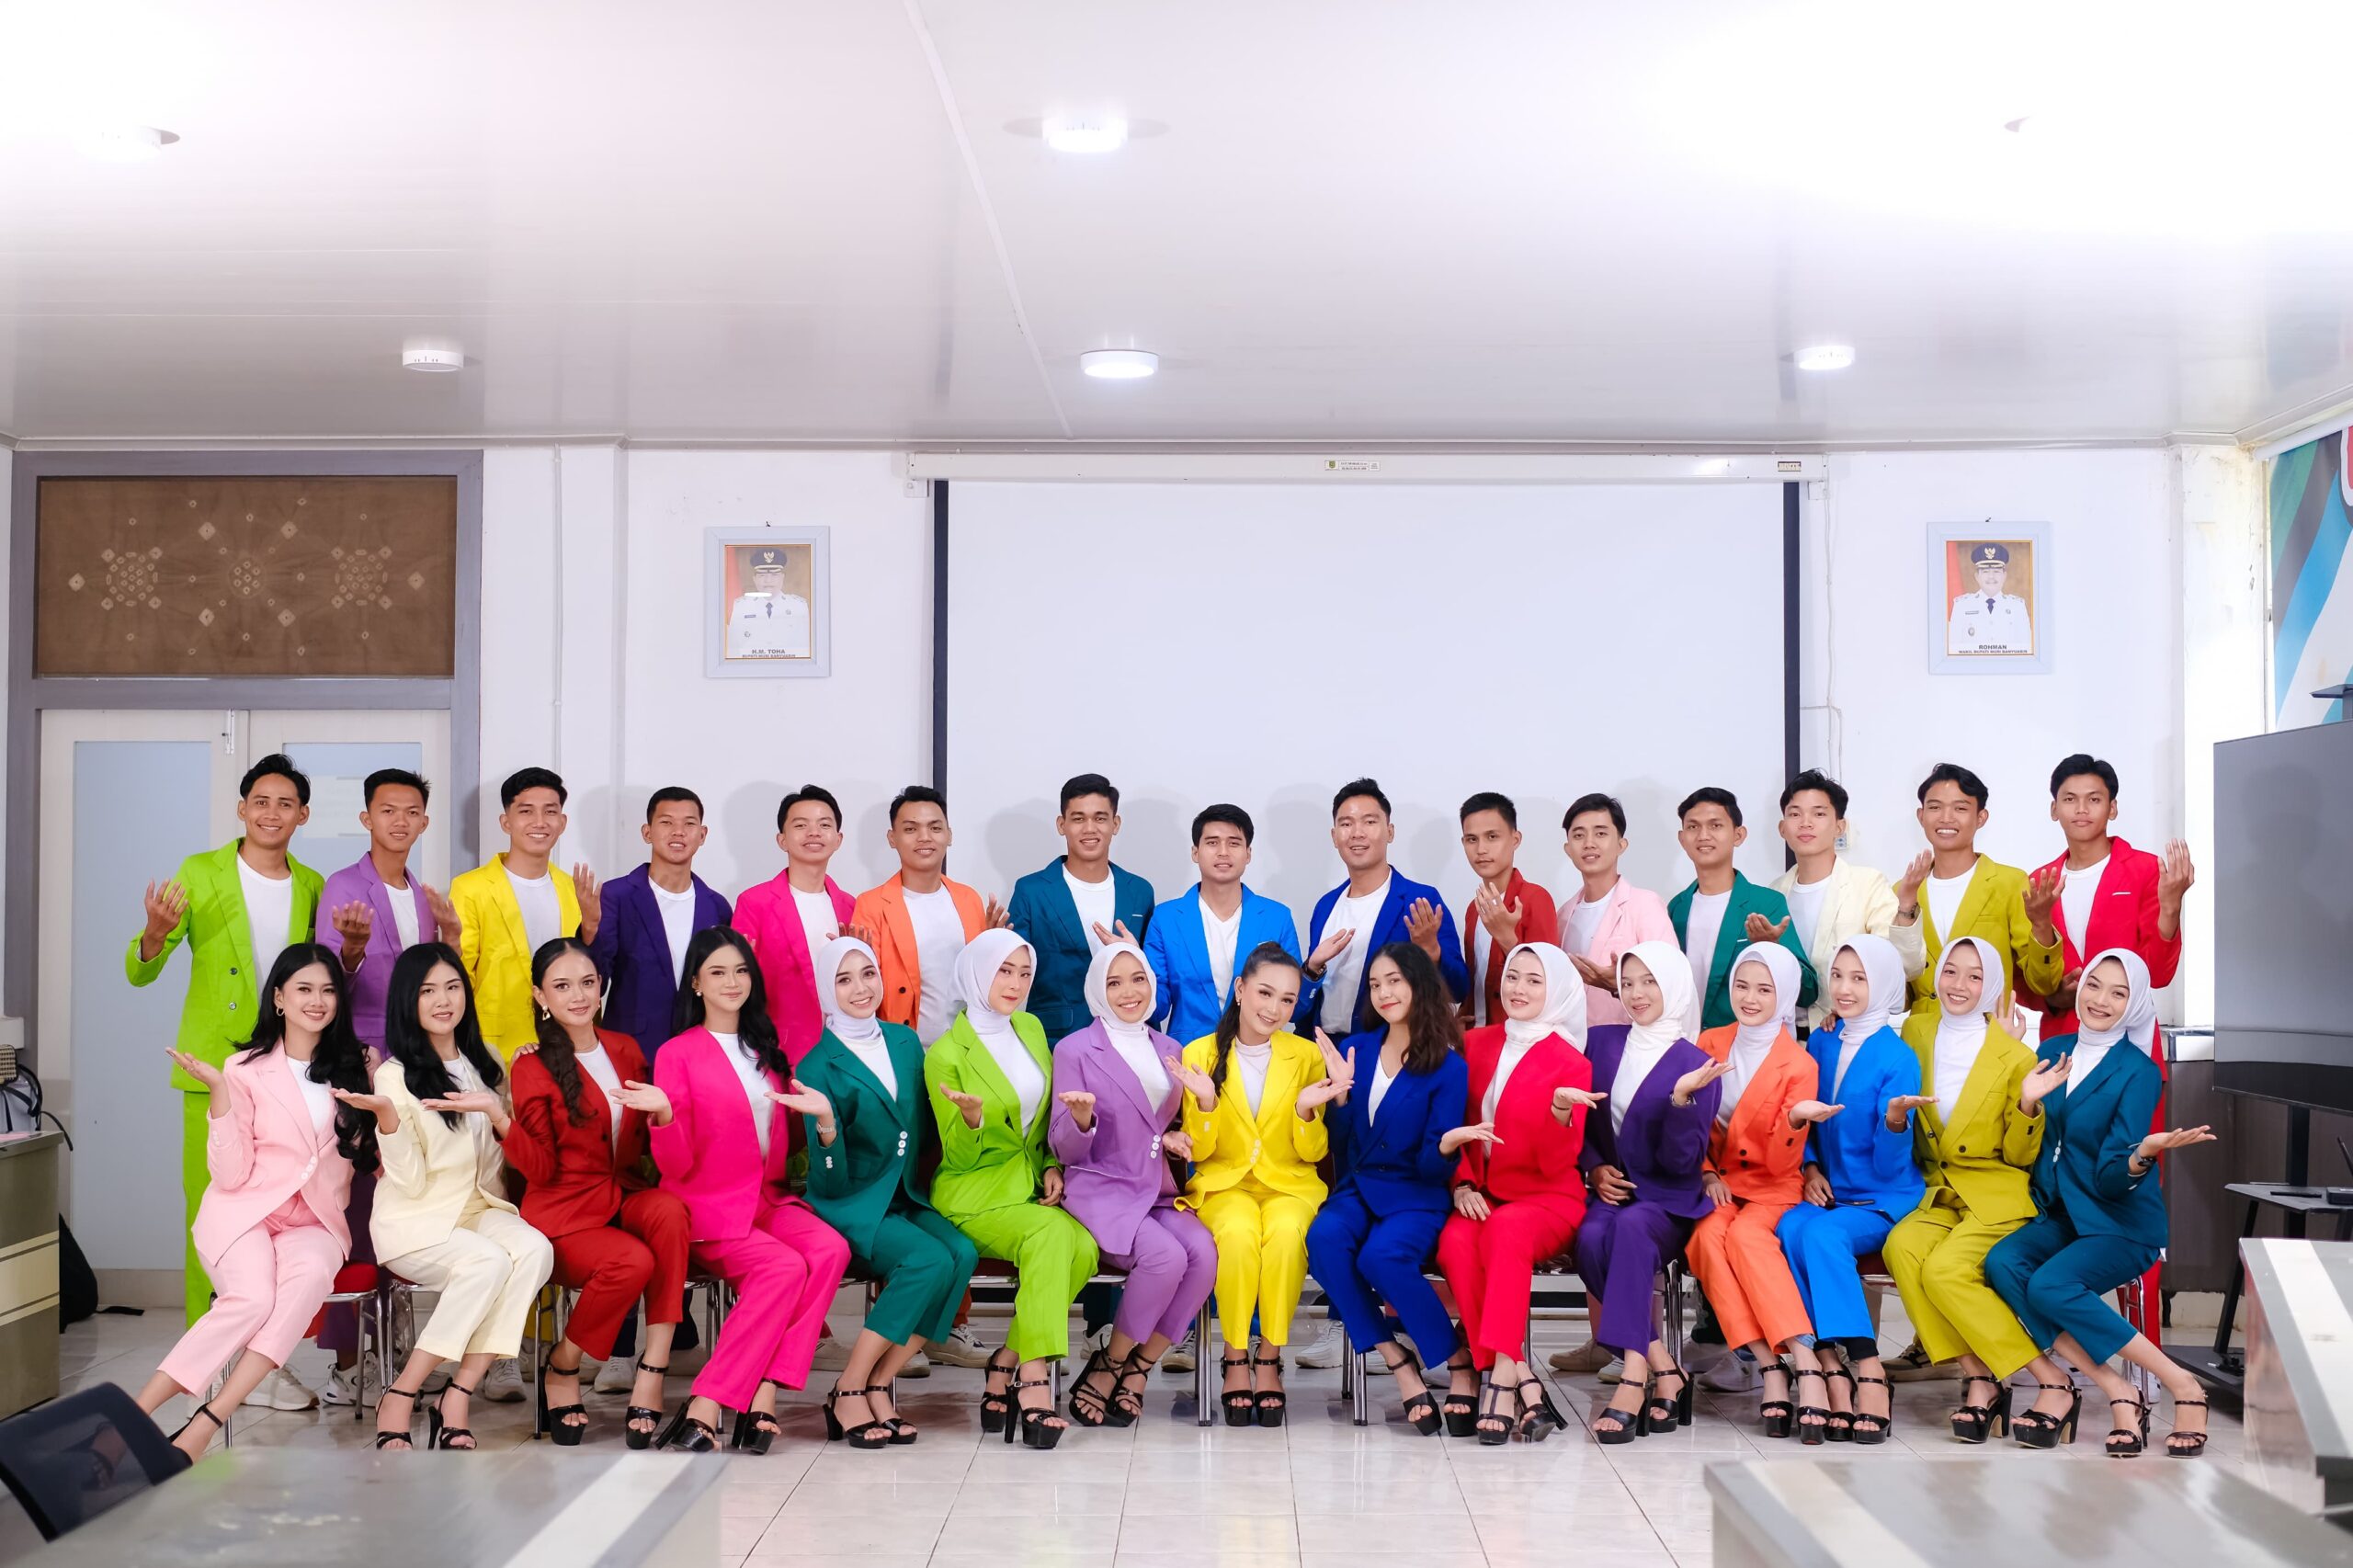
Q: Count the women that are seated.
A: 15